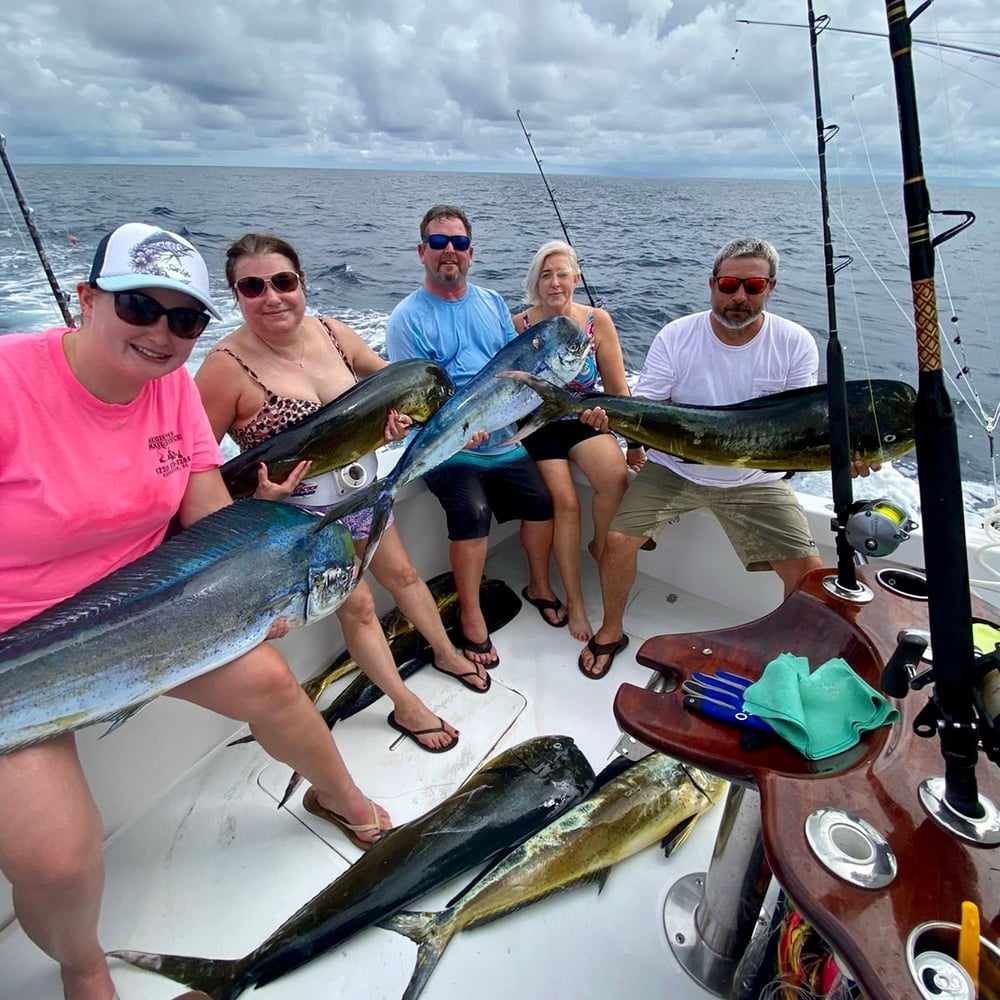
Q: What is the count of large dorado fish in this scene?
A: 8